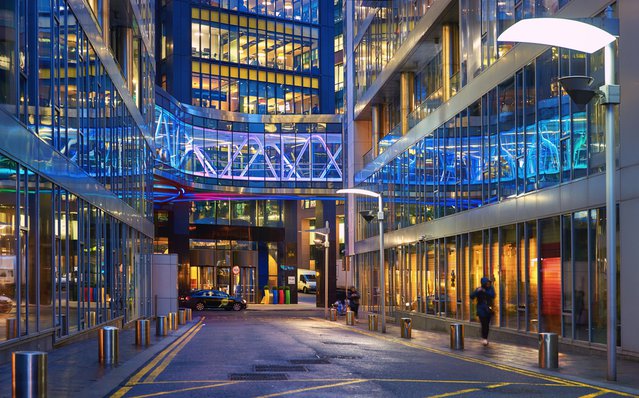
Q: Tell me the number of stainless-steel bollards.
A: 13